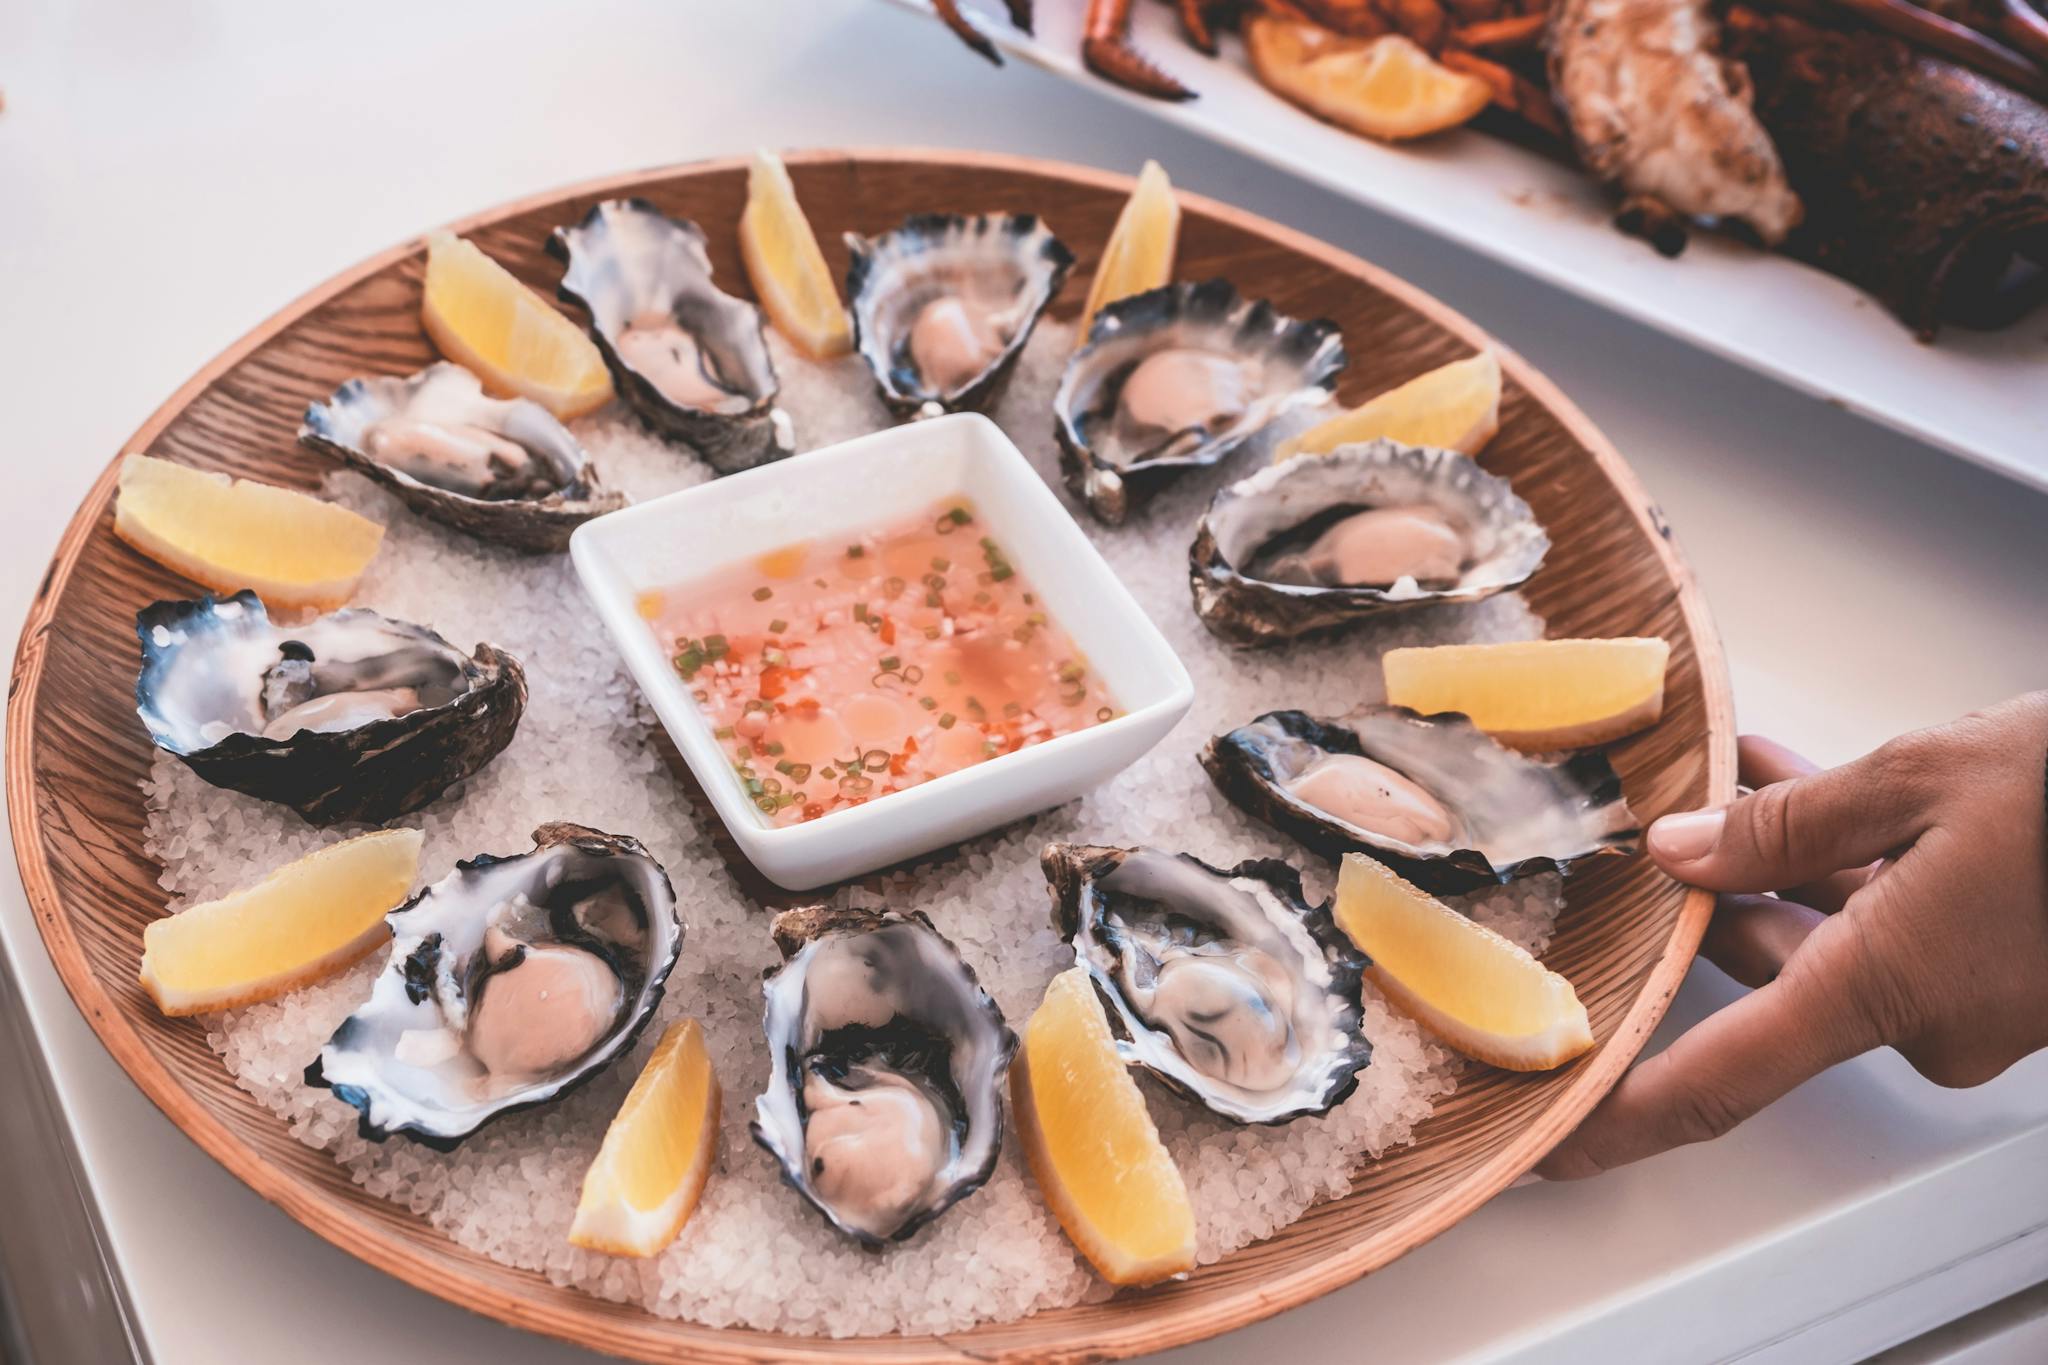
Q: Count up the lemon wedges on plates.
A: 11